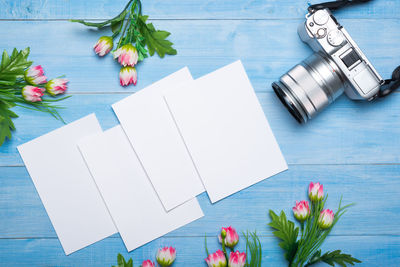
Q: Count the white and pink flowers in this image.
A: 14